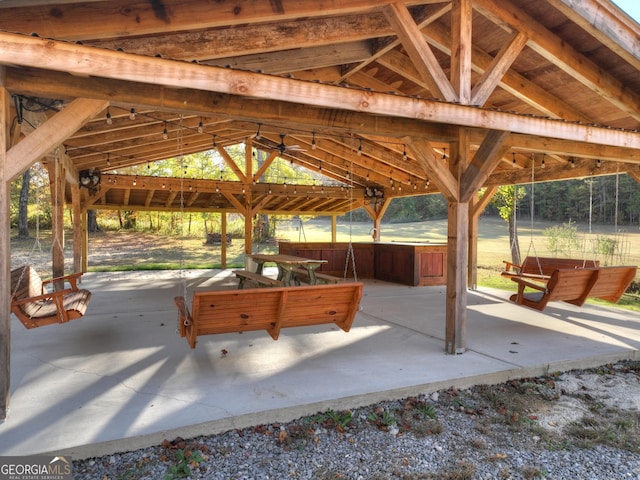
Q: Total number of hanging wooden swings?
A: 4